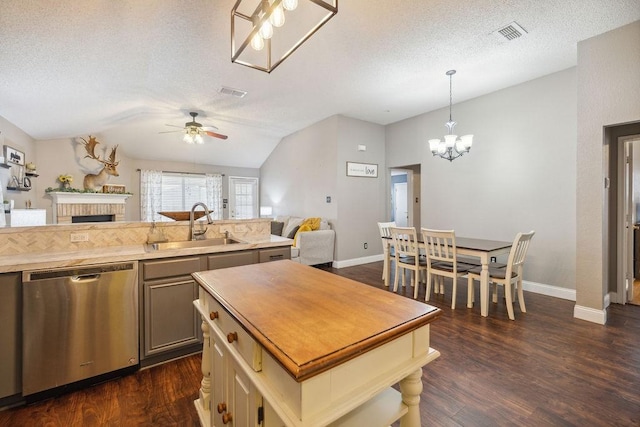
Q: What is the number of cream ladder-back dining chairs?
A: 4